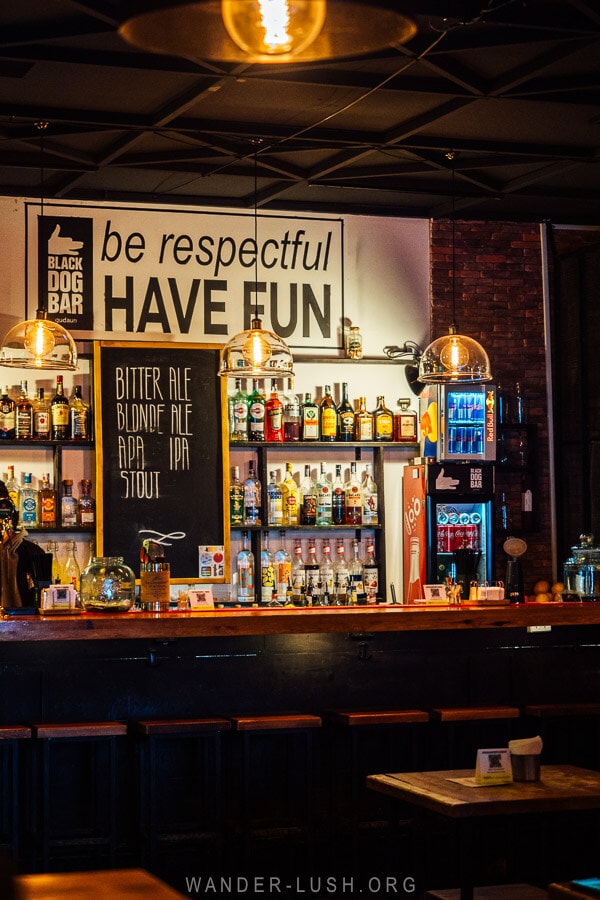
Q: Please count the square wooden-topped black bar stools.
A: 7